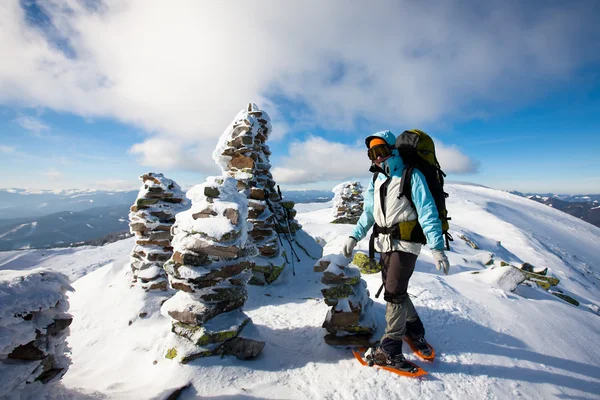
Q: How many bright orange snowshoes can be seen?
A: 2